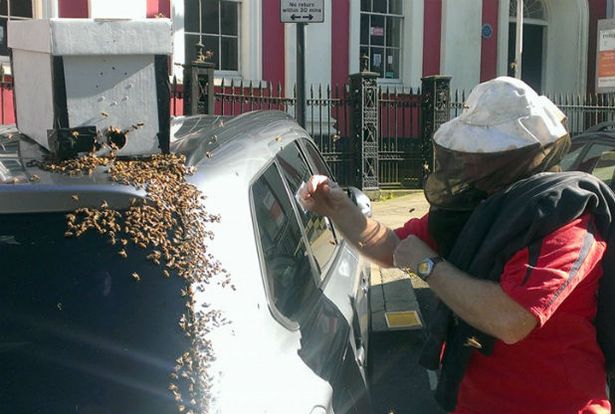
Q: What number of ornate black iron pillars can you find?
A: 3